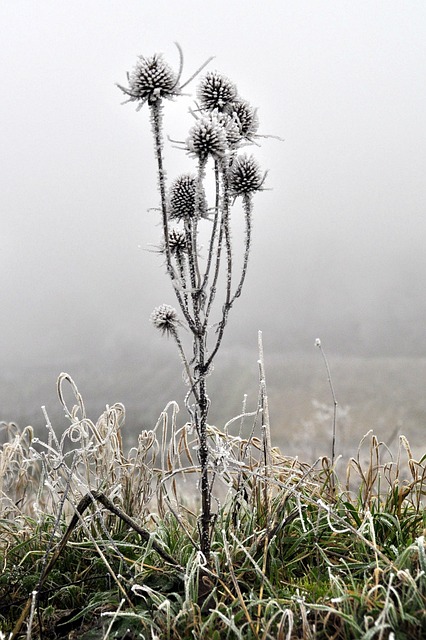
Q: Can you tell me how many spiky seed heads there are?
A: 9